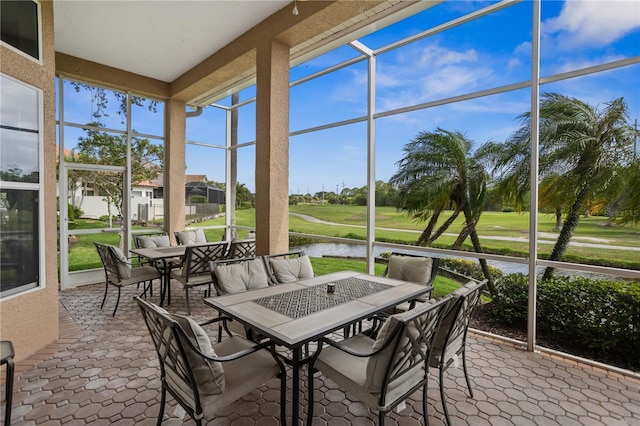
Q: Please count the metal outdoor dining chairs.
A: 12